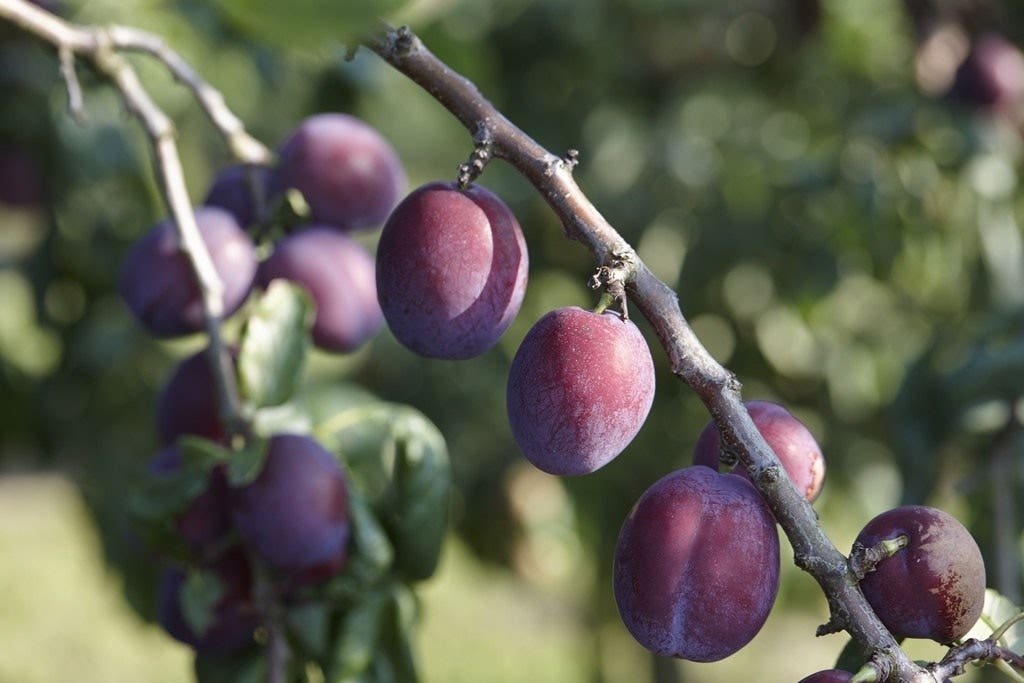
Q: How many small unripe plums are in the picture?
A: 0